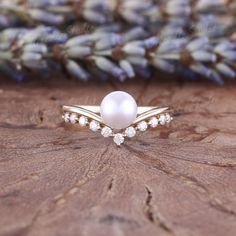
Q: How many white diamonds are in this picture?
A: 11